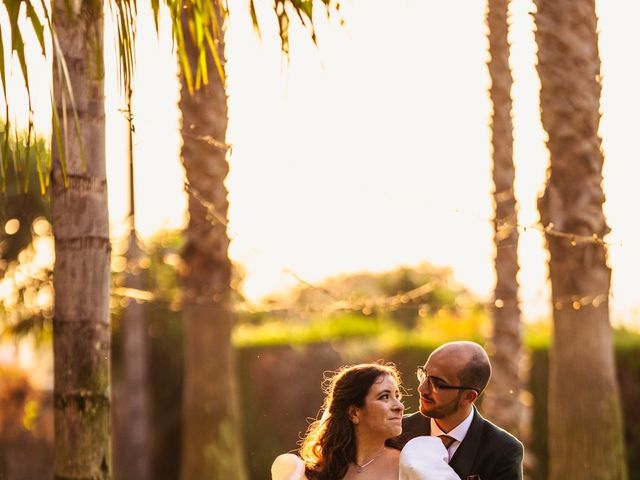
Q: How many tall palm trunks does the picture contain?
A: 4